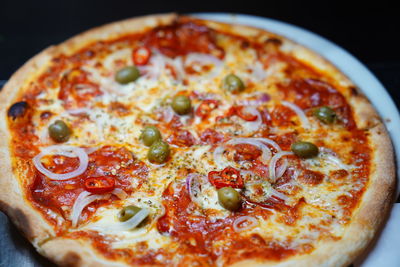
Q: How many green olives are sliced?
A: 0